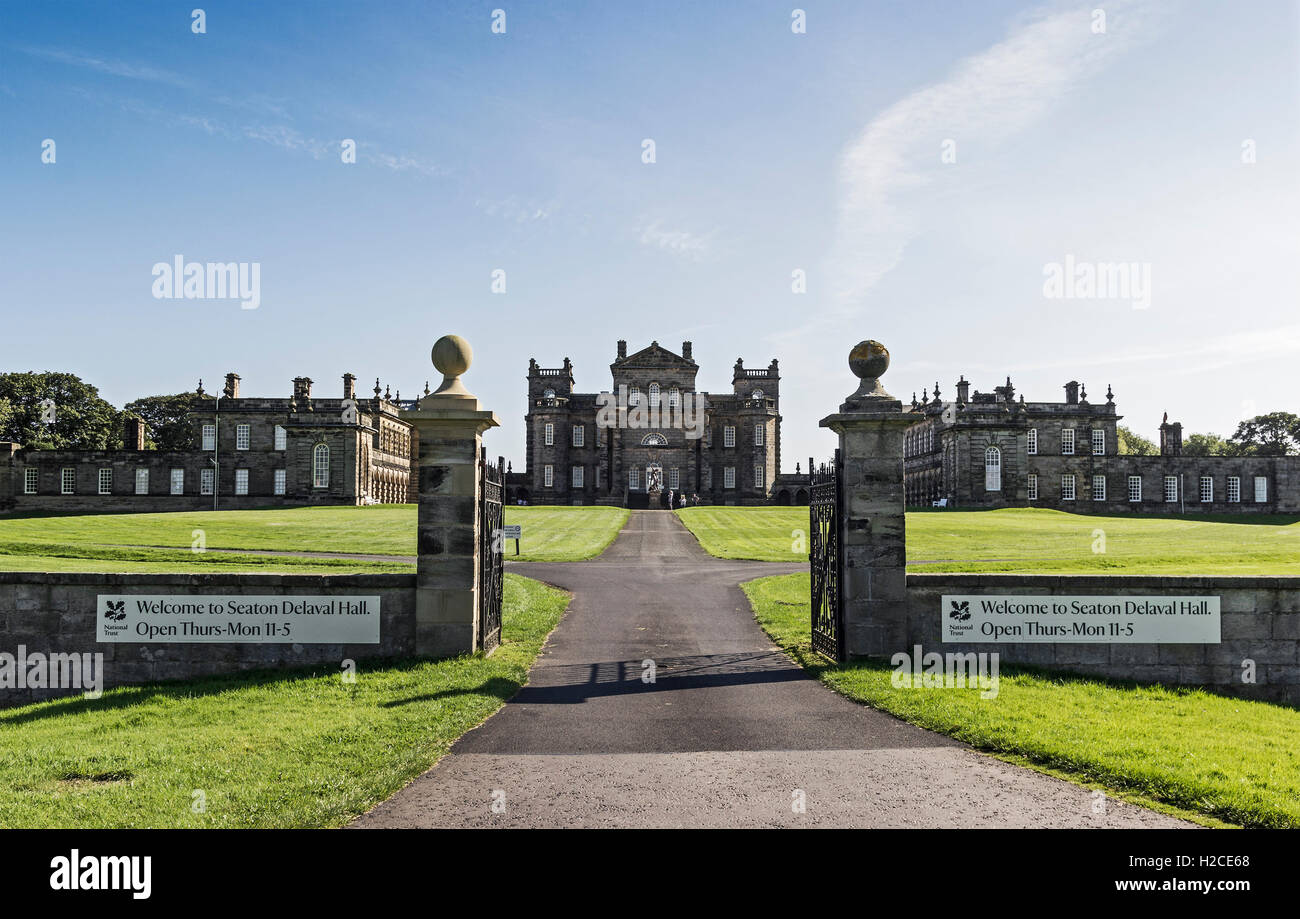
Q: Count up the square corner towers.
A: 2